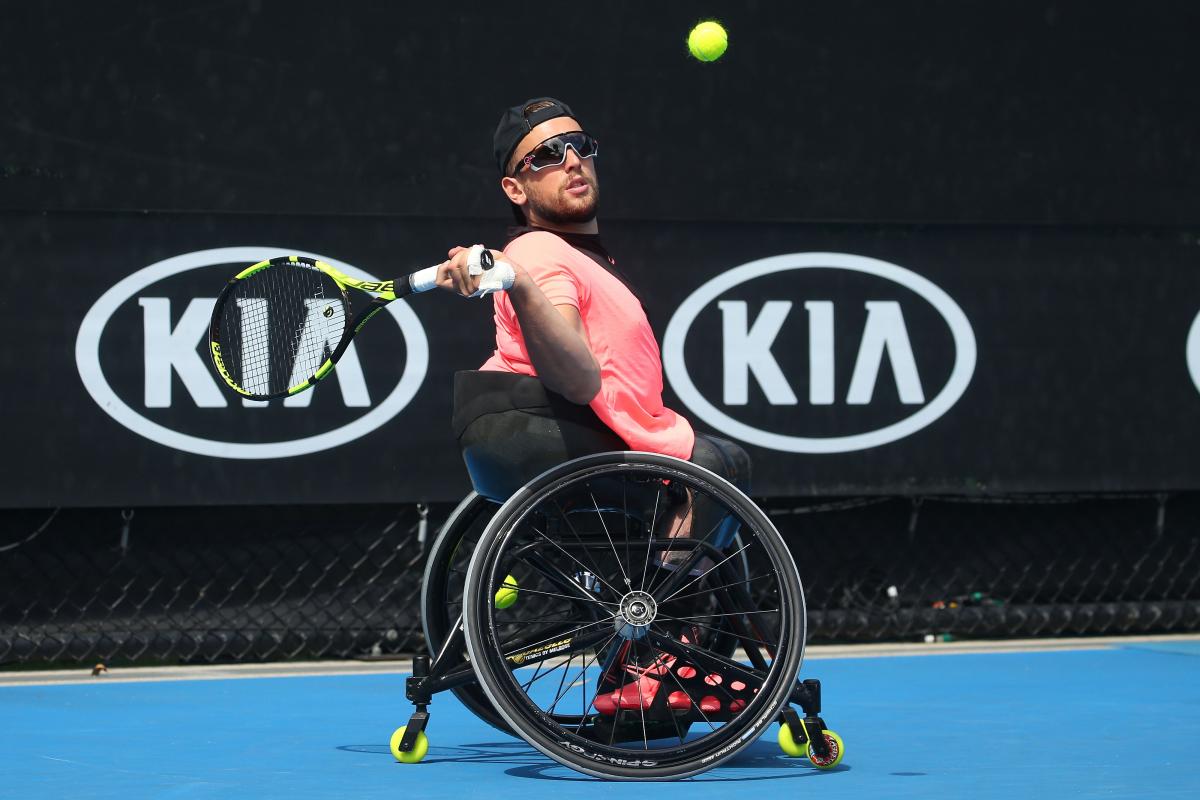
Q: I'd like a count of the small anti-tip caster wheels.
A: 3